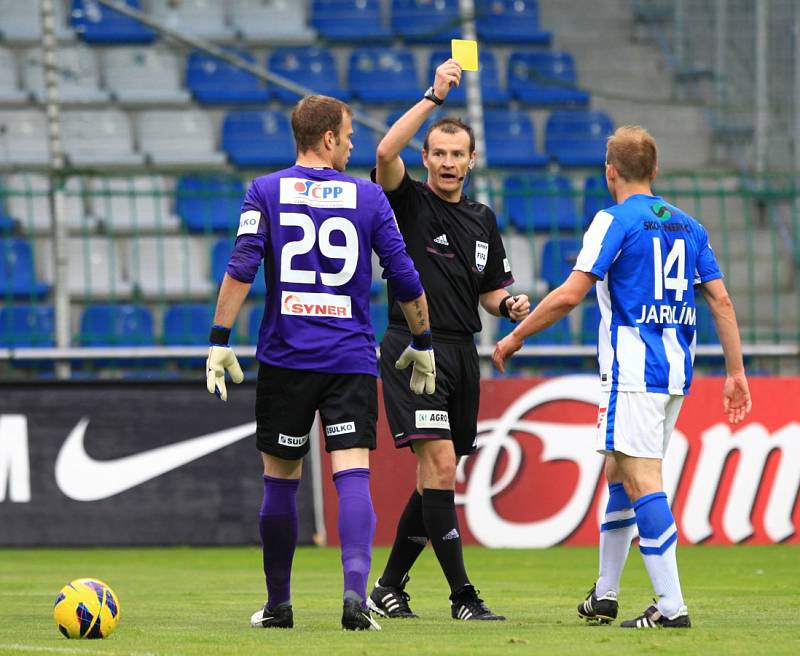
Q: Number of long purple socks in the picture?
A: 2